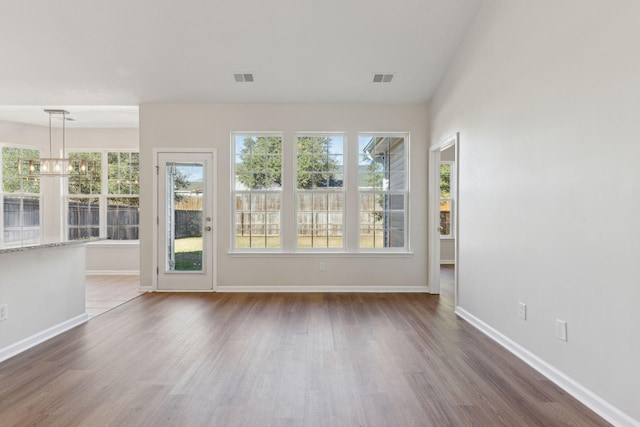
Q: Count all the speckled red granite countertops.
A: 0